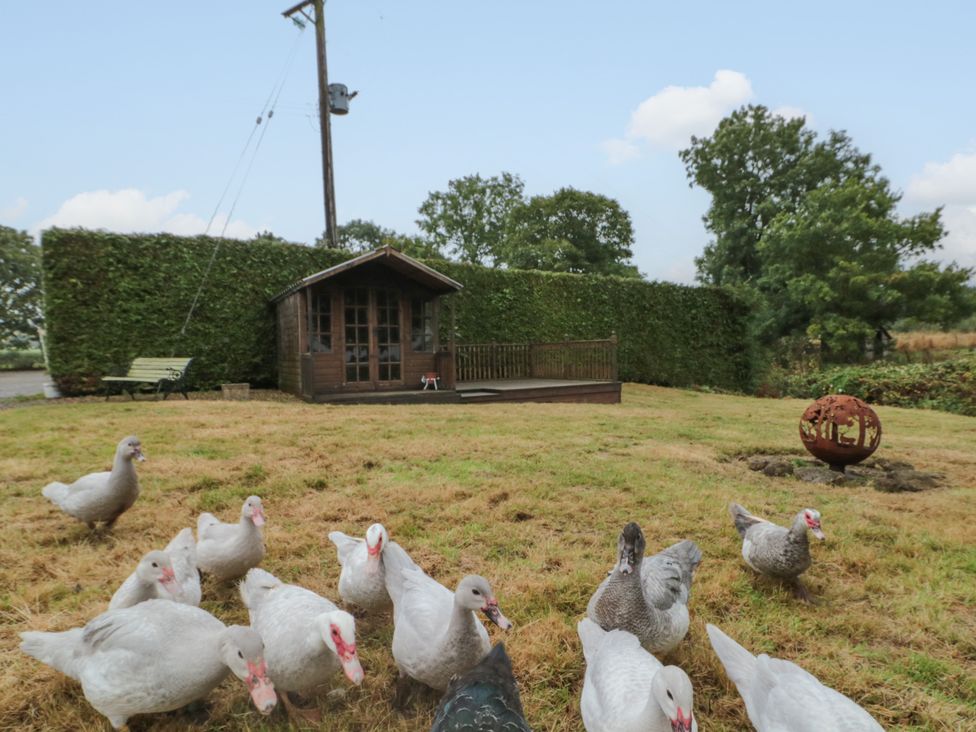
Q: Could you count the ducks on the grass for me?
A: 12